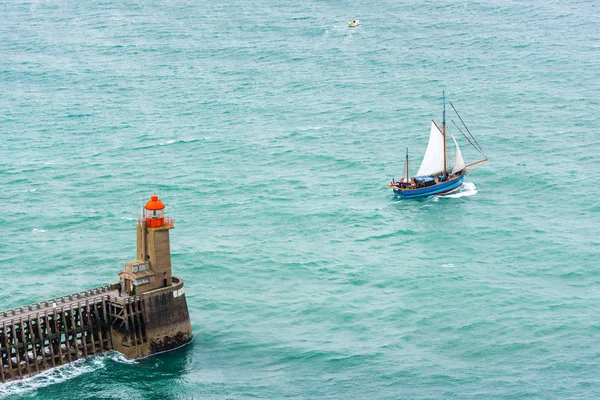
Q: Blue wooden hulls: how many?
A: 1